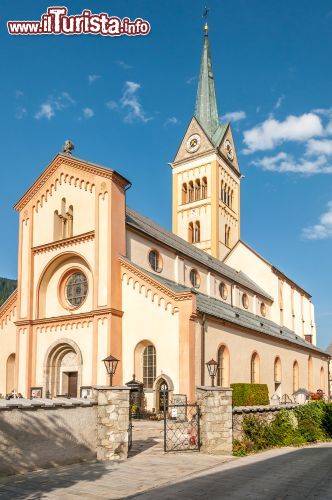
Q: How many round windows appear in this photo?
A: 6